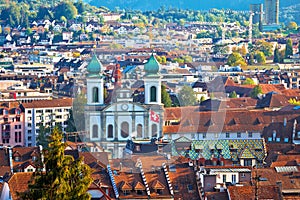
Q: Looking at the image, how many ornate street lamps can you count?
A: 0